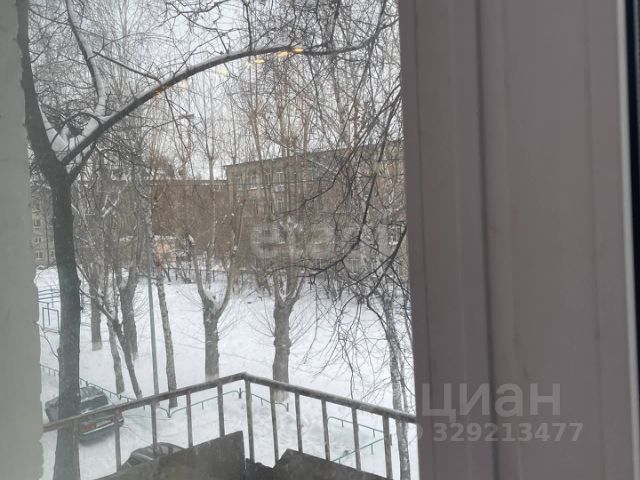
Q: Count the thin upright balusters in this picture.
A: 11